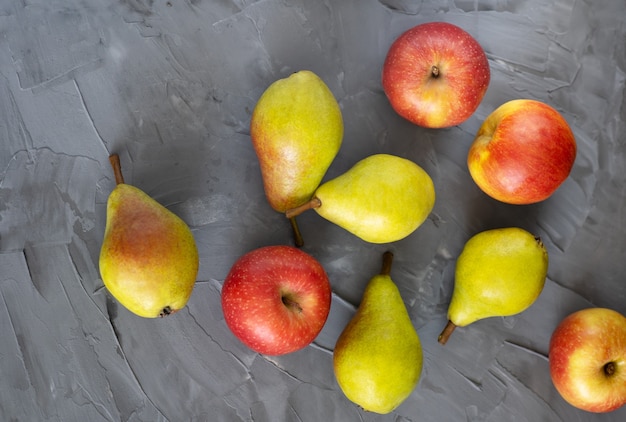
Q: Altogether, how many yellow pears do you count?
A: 5